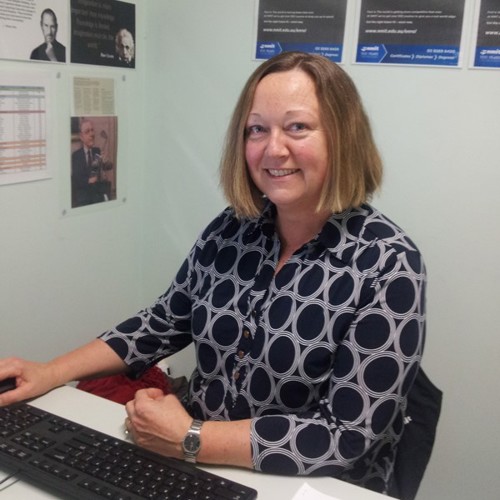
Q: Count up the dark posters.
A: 4